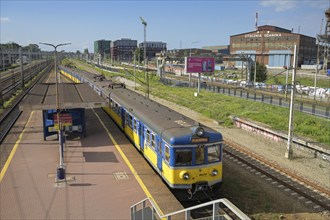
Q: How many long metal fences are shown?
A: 1